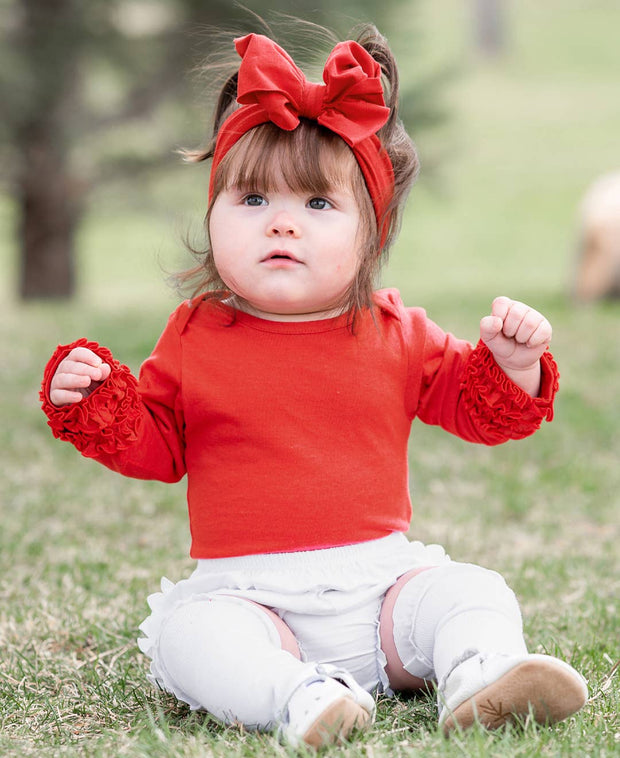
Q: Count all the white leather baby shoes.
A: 2